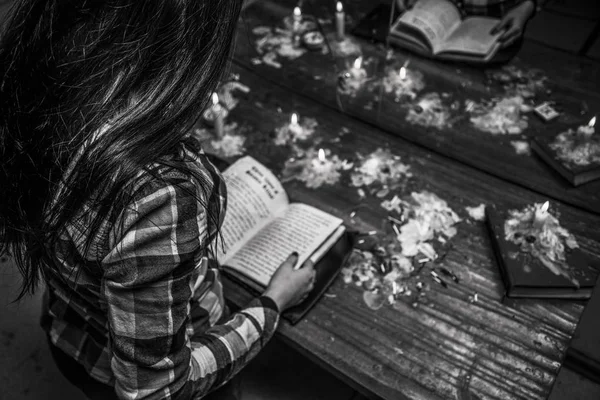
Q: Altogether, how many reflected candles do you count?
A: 5